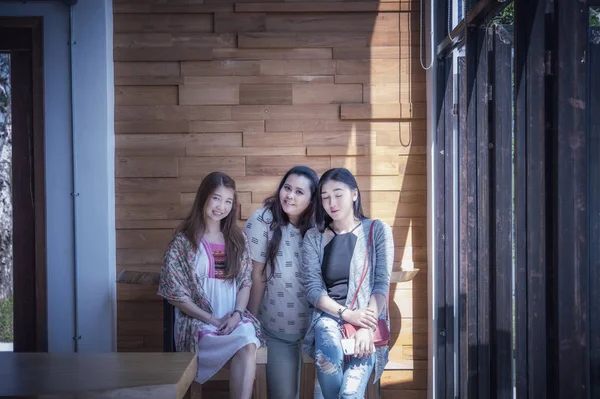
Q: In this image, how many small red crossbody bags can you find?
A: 1